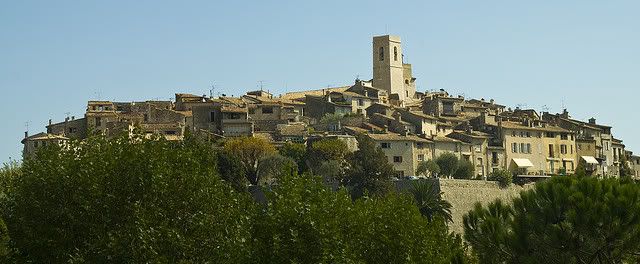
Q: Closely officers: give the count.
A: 0